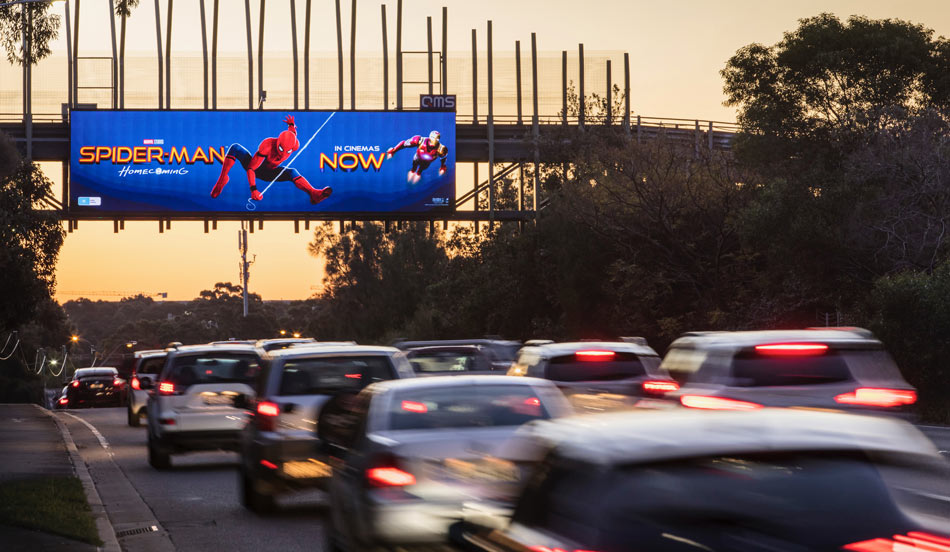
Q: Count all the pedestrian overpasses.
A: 1